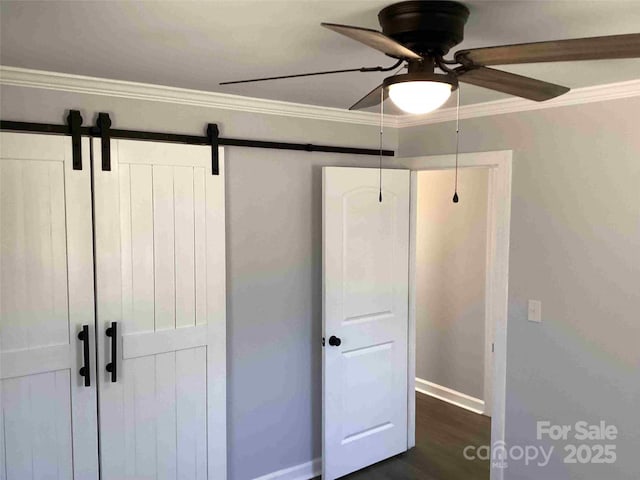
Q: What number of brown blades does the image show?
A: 5